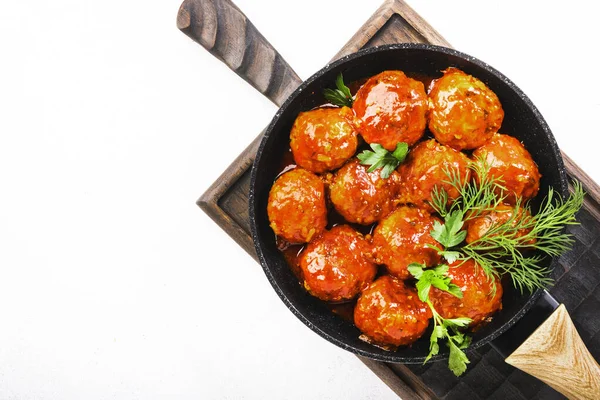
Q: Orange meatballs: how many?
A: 12